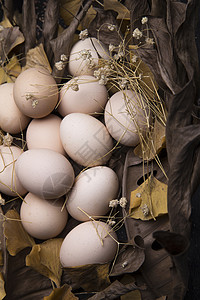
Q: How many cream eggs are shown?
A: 12